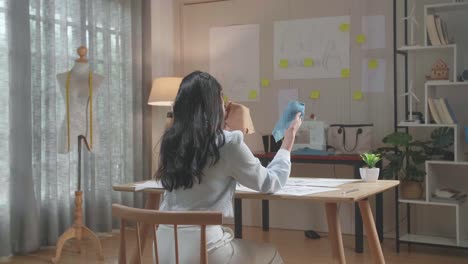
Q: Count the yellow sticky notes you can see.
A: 11